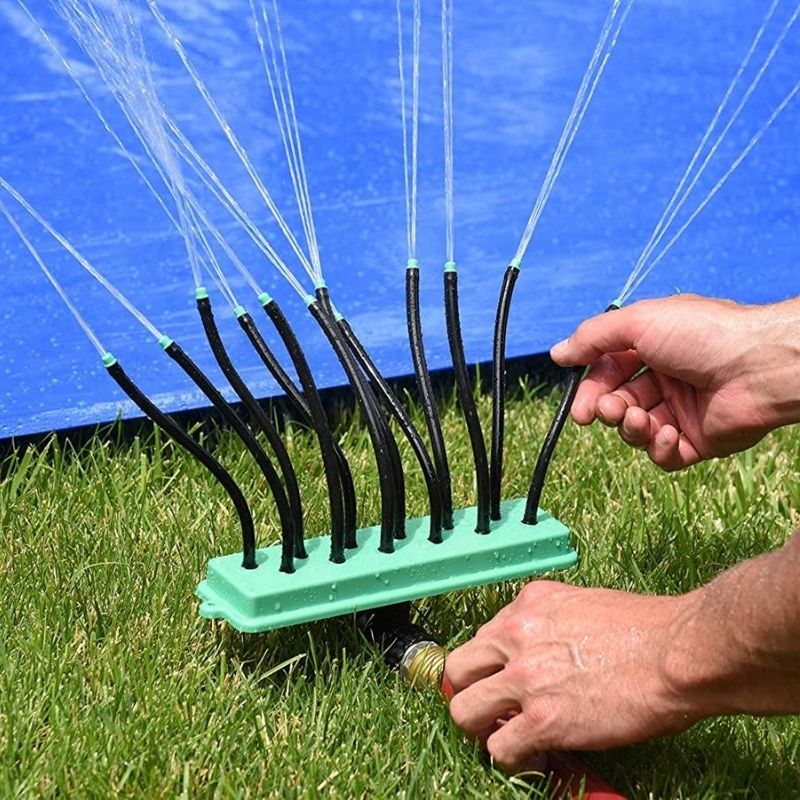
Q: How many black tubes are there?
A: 12